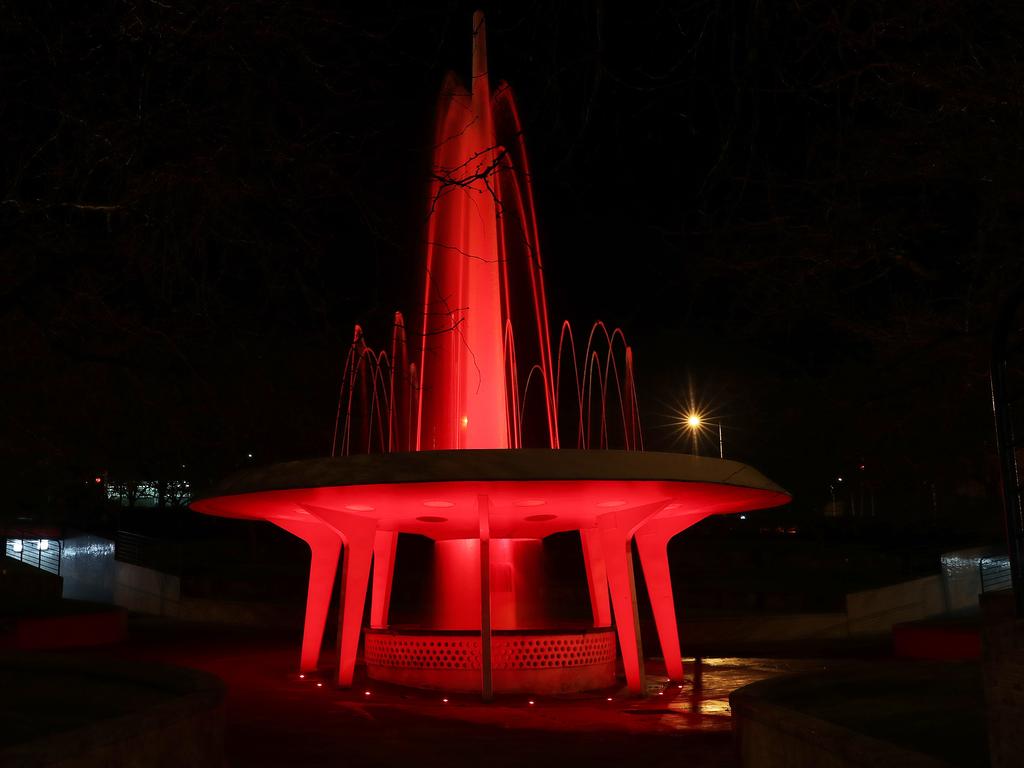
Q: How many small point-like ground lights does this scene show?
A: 9